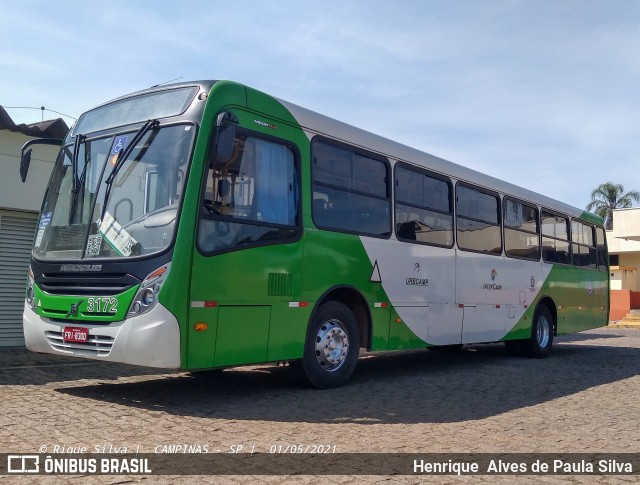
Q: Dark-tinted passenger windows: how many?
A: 7